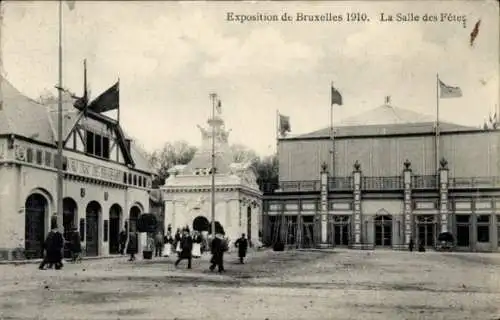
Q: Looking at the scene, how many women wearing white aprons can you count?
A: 3